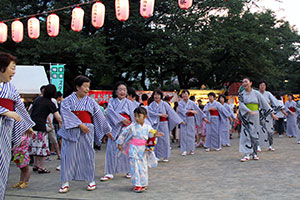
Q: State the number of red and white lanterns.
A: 9